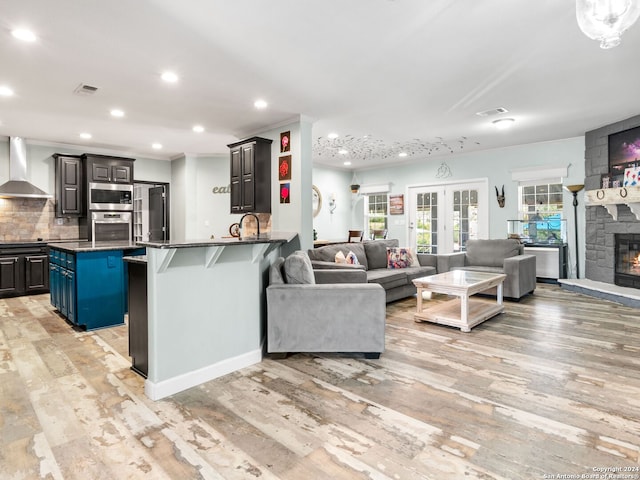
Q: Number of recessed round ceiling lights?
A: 12